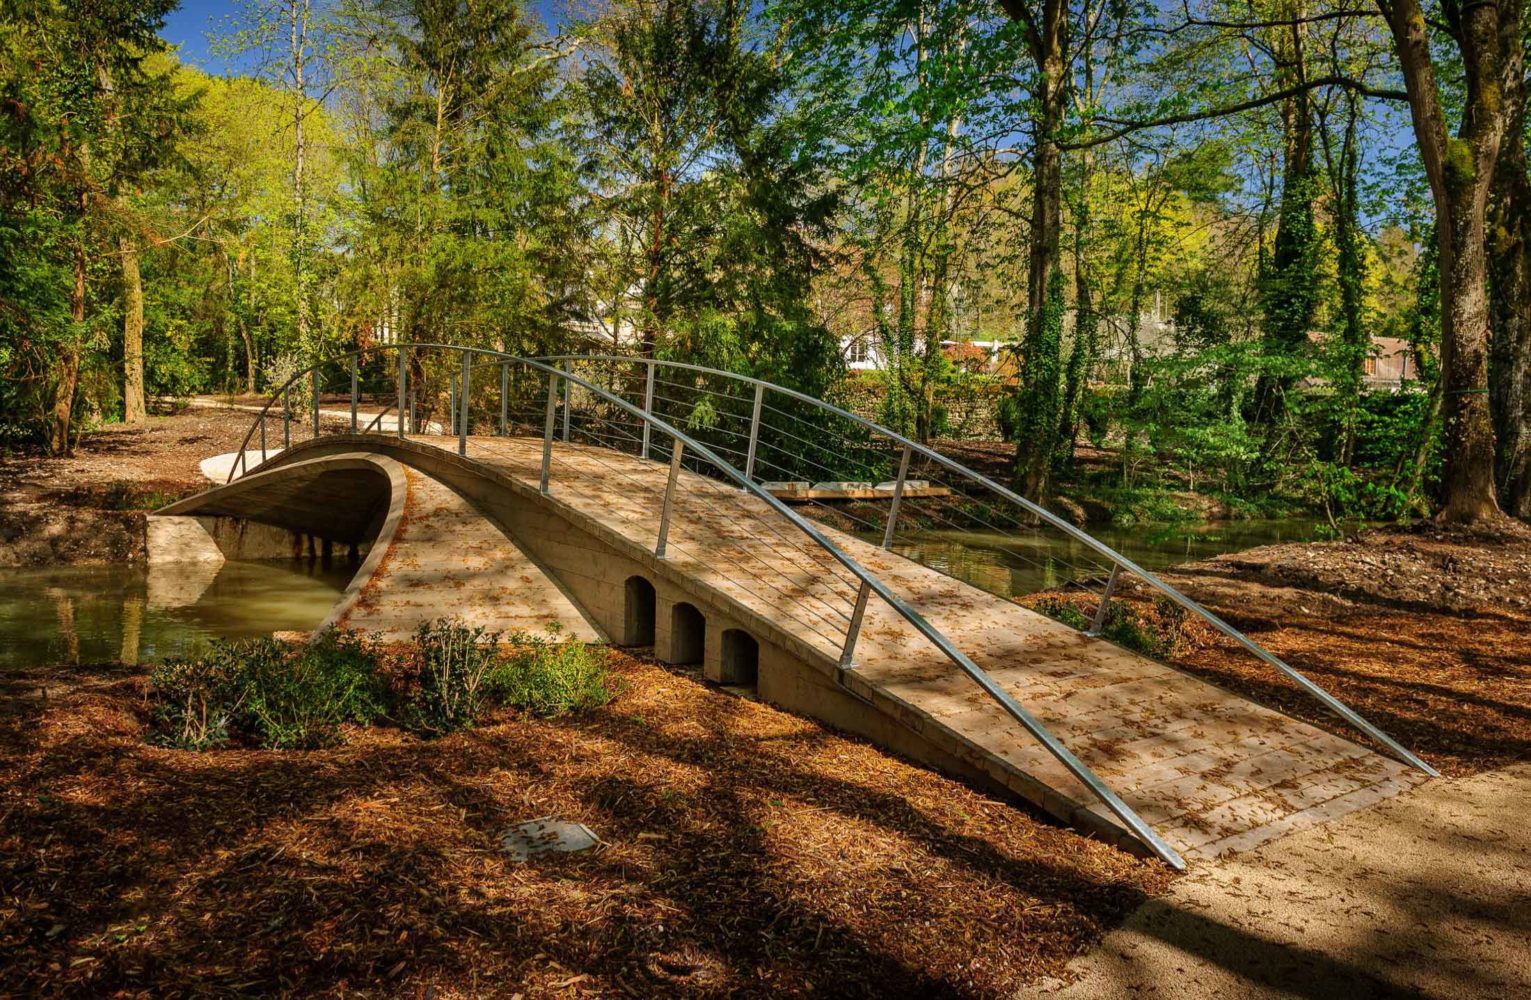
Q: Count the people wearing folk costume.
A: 0